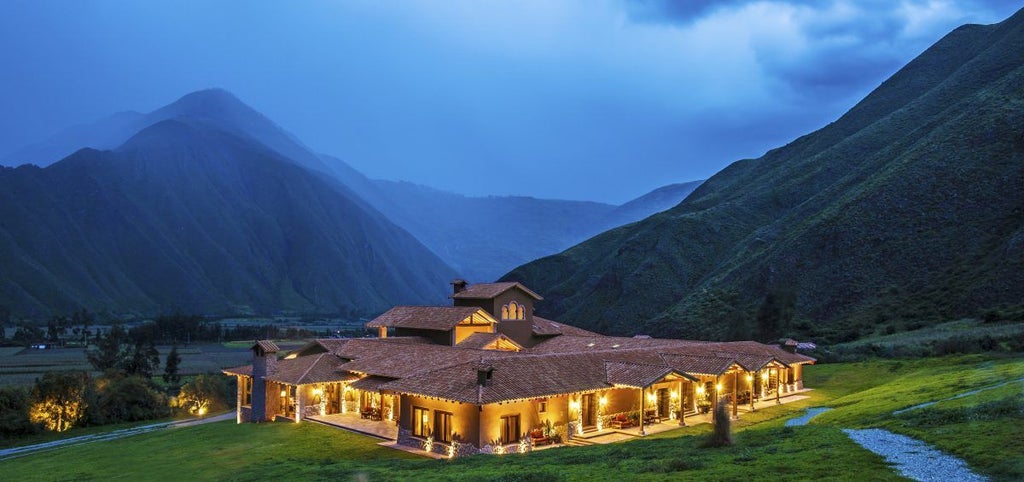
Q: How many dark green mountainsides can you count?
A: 2